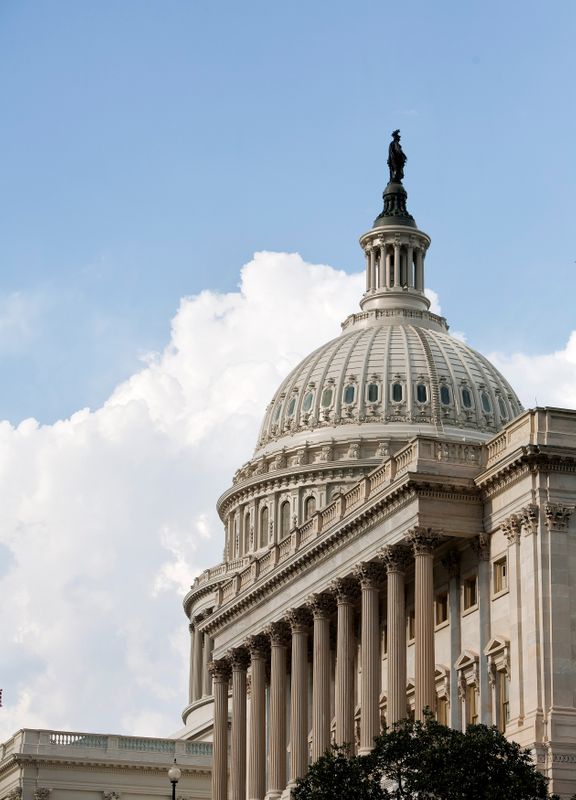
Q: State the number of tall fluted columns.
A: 10